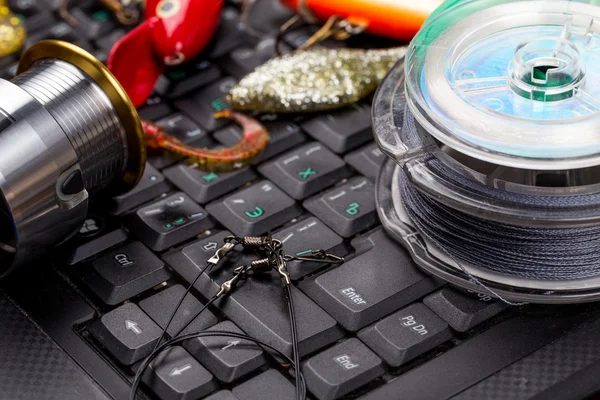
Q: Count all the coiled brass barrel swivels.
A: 2